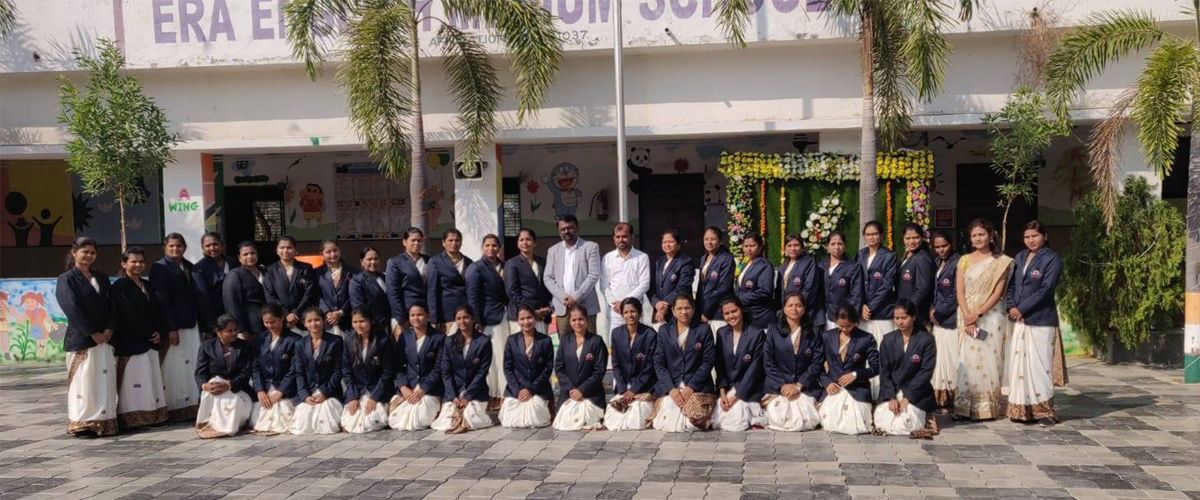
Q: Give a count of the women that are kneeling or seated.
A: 14